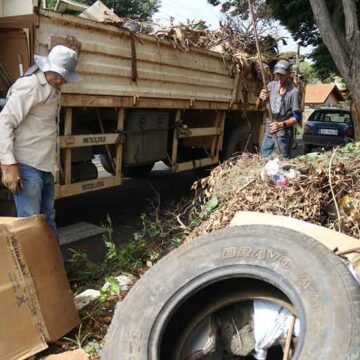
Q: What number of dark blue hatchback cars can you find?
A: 1